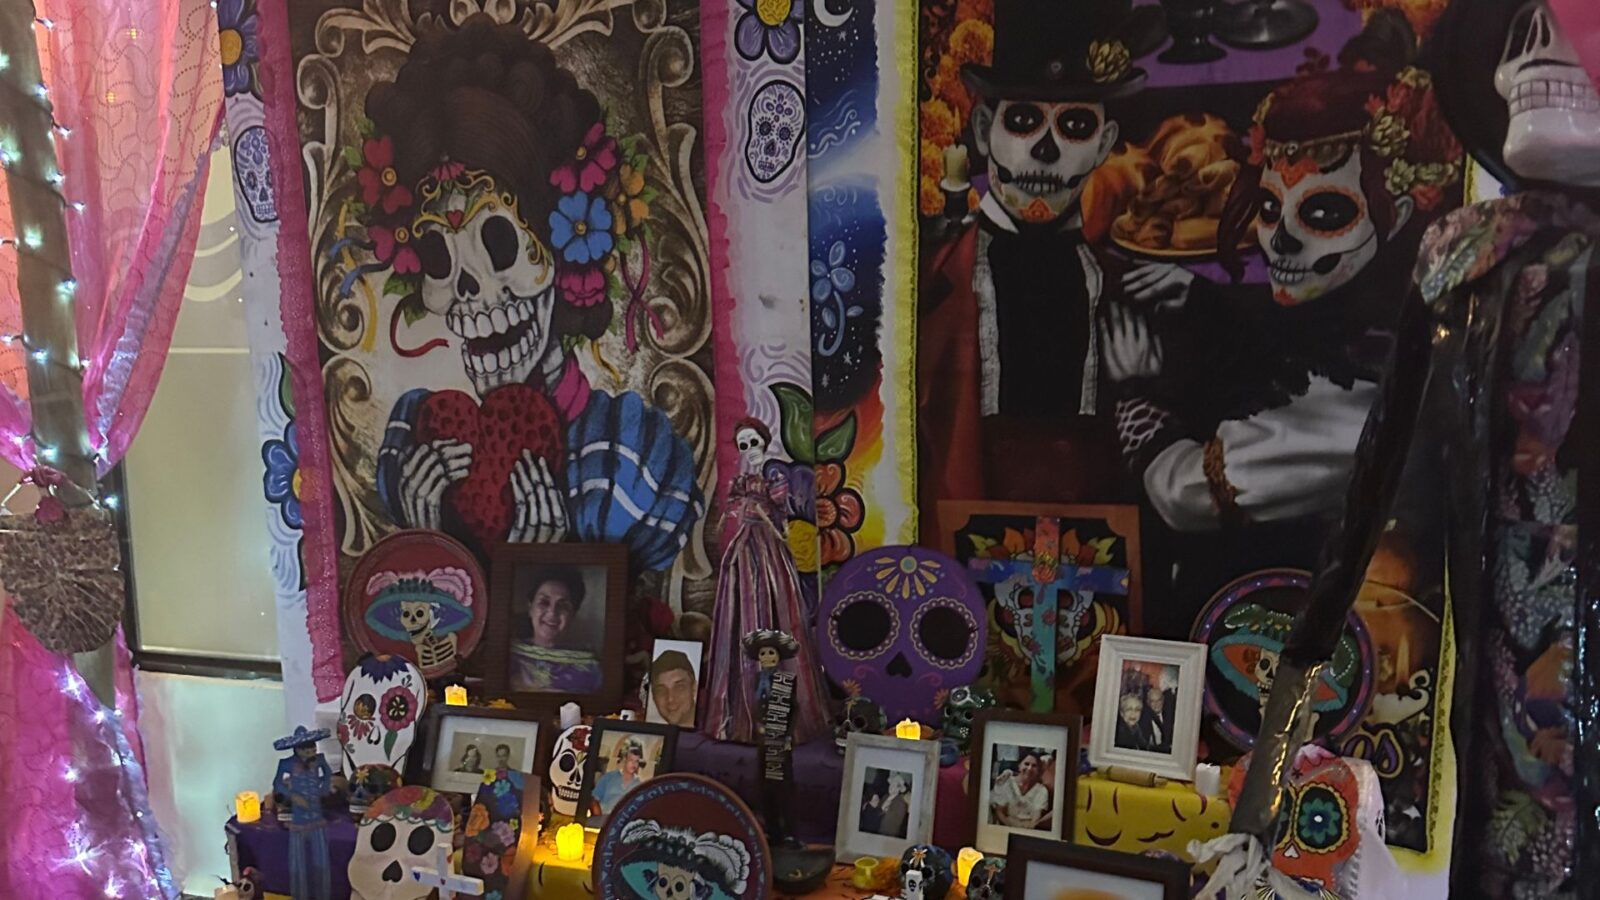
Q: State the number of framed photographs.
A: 8